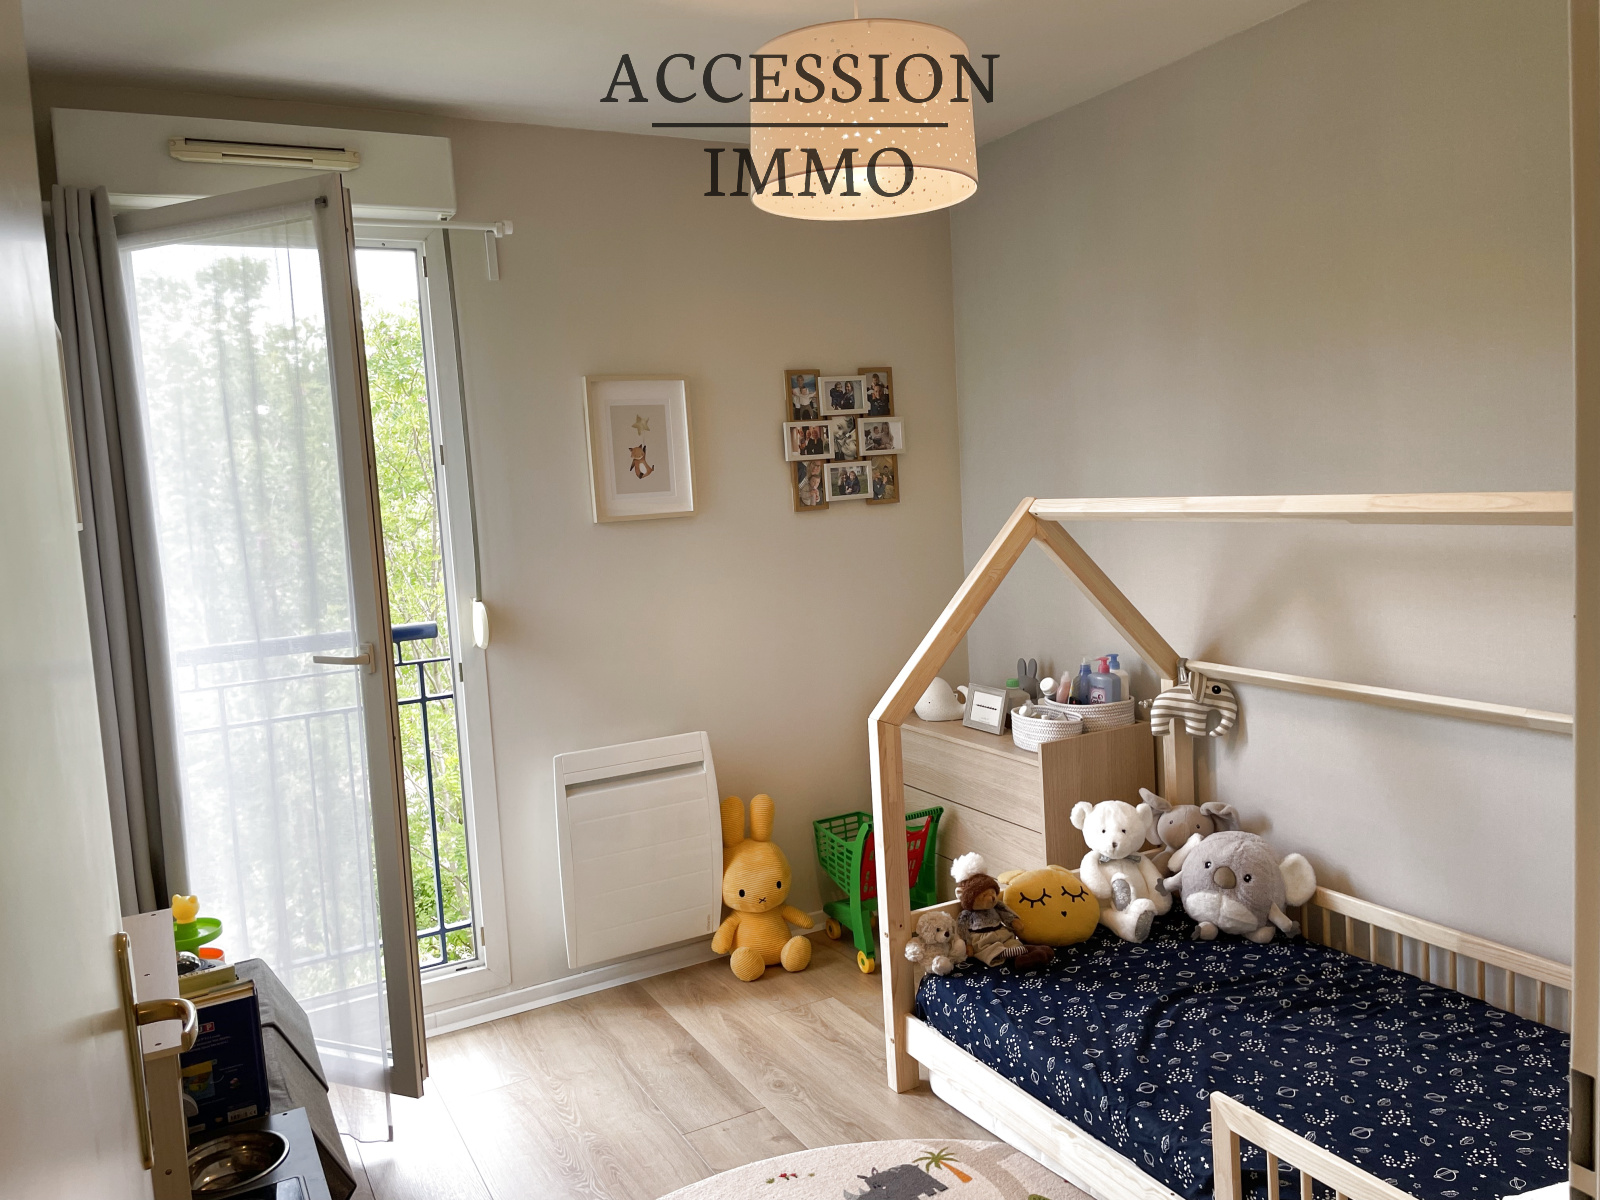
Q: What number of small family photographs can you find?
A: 9